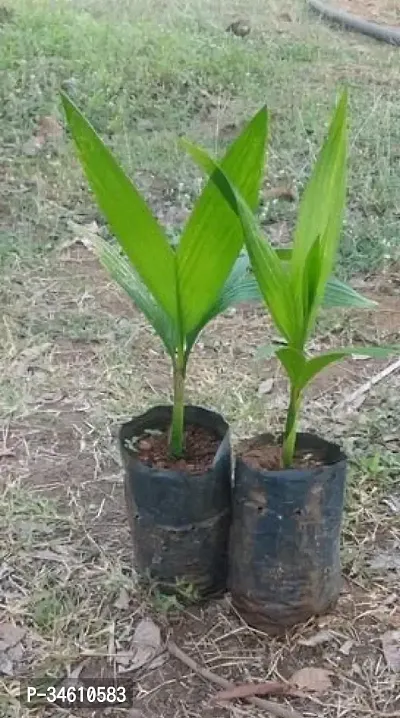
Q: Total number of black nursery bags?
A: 2